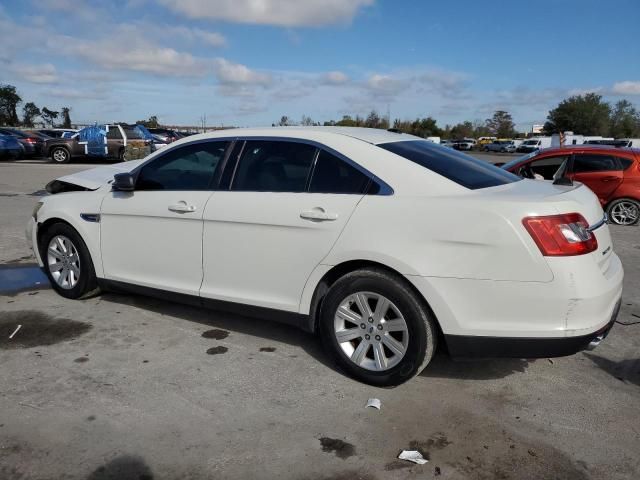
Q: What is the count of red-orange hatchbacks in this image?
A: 1